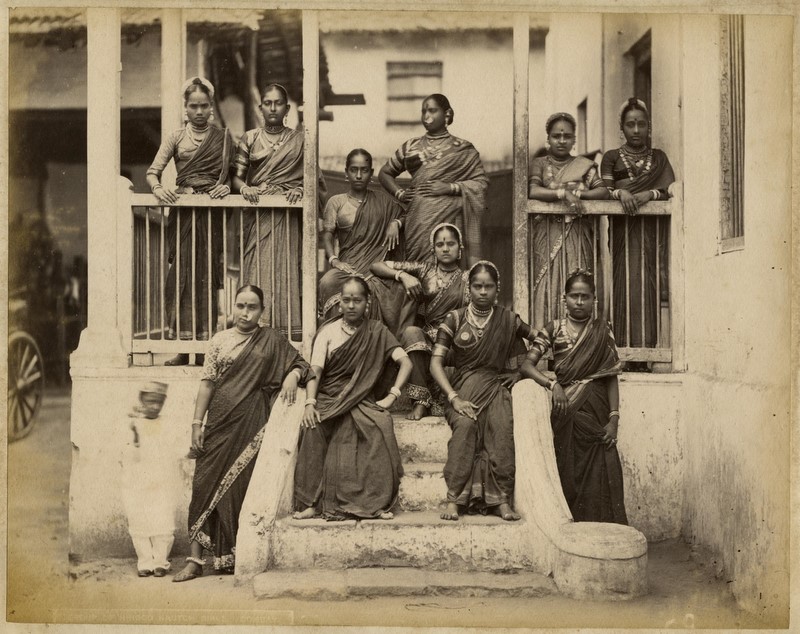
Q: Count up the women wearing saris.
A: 11